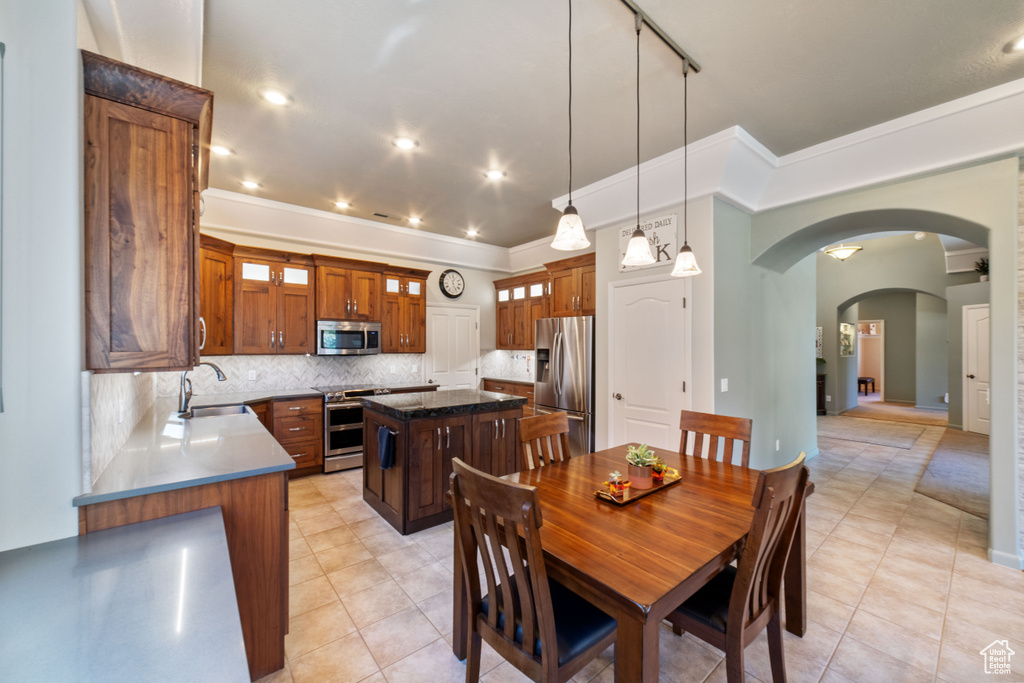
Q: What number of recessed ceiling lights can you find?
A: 9